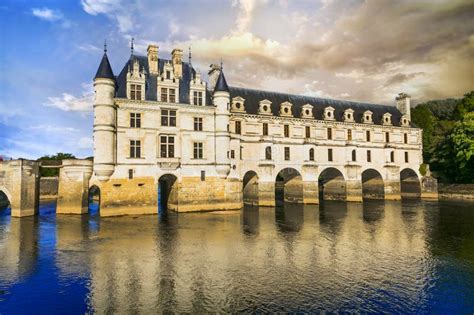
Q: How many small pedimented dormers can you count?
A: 9